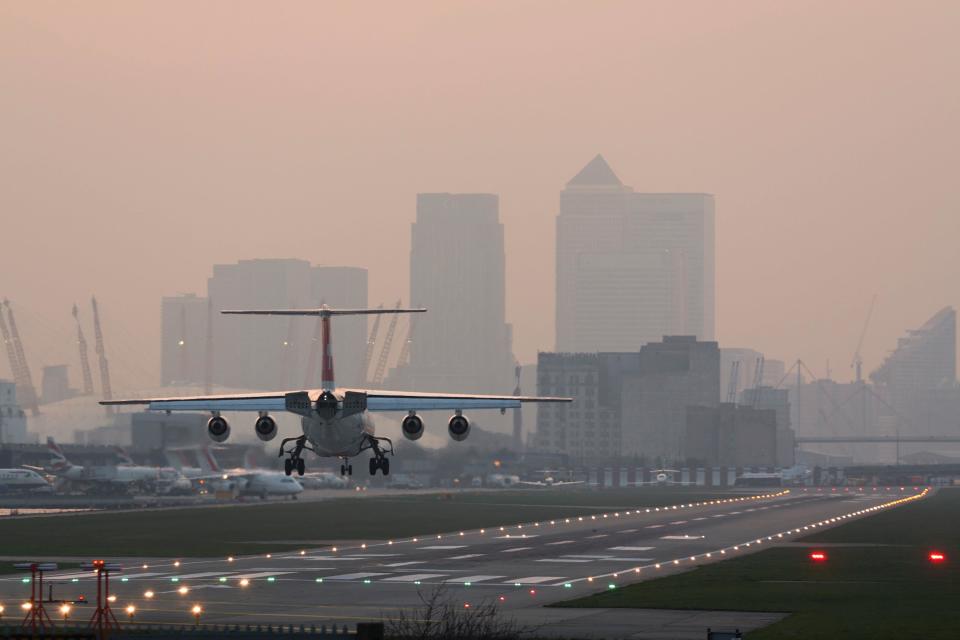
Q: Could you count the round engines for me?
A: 4